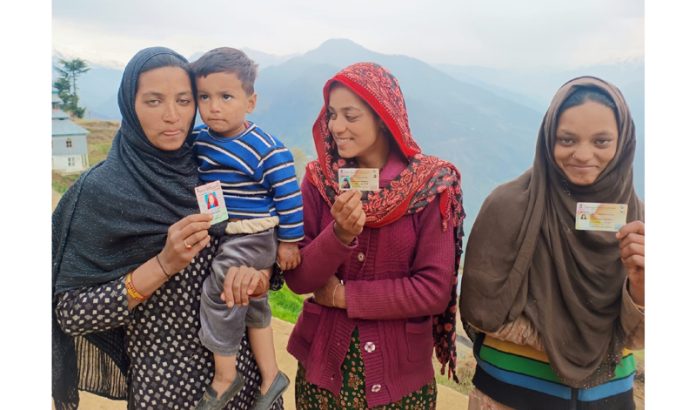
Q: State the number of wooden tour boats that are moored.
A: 0